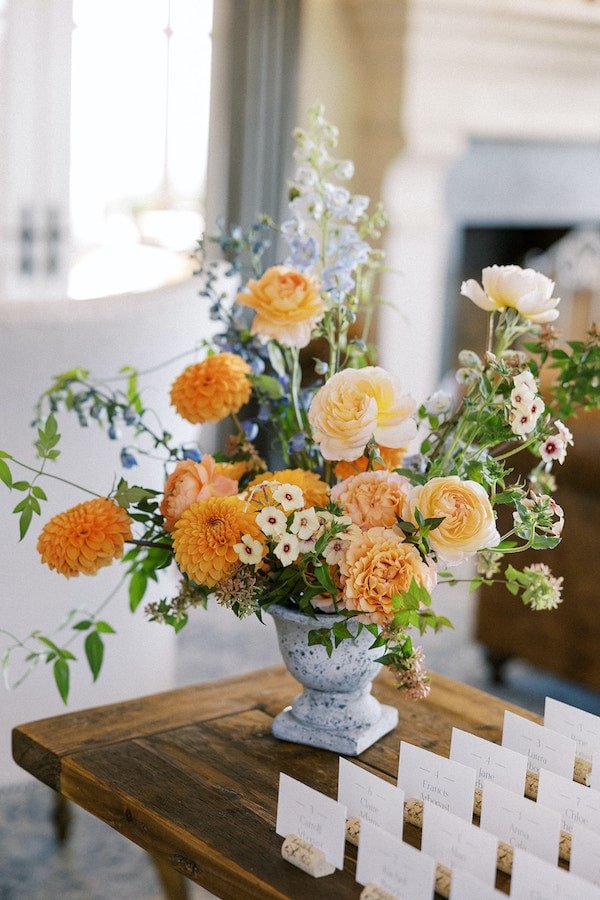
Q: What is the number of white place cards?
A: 14